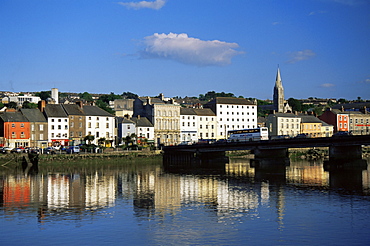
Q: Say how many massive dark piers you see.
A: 3